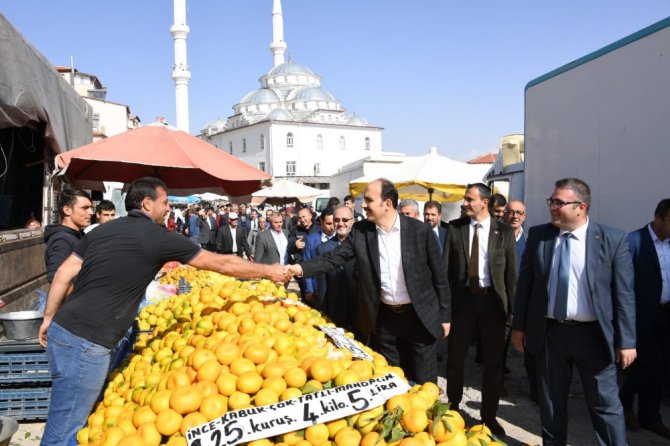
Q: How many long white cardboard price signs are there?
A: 2